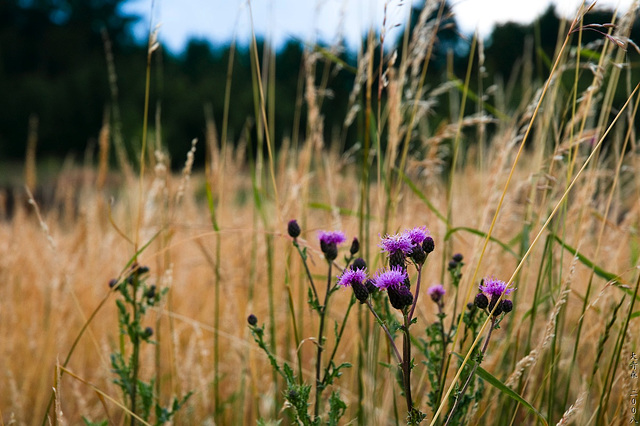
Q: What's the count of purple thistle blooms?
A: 7